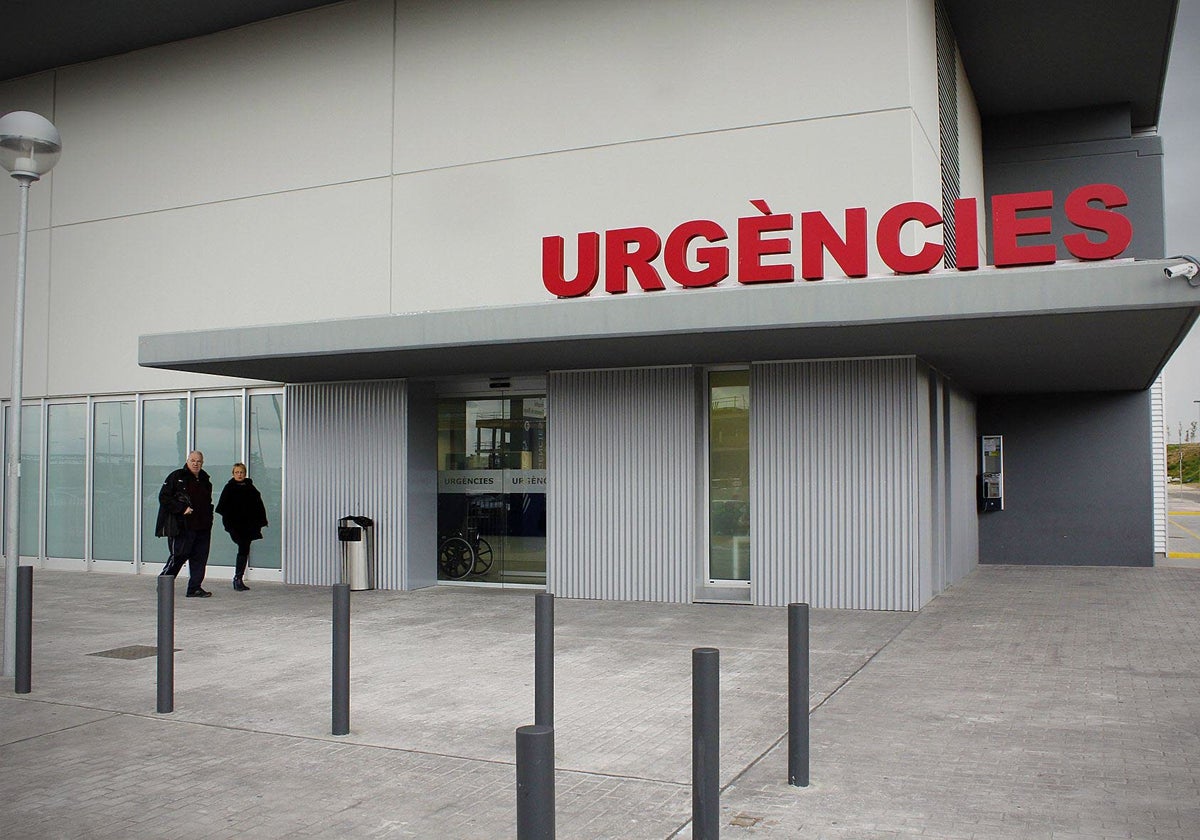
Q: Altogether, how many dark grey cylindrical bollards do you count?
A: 7